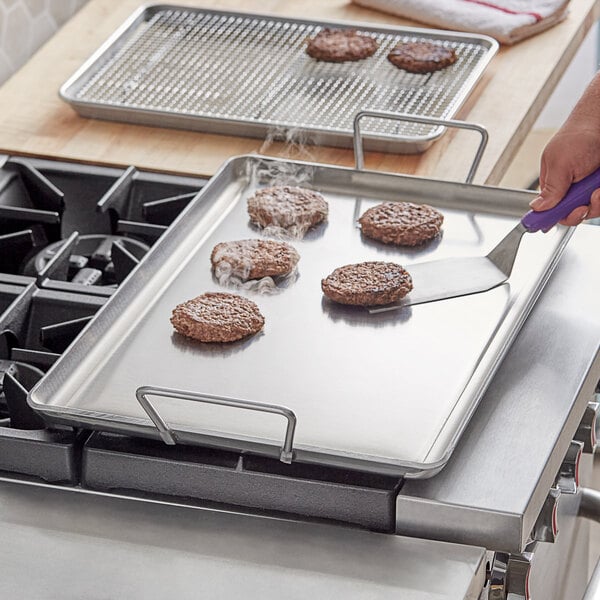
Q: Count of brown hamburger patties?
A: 7